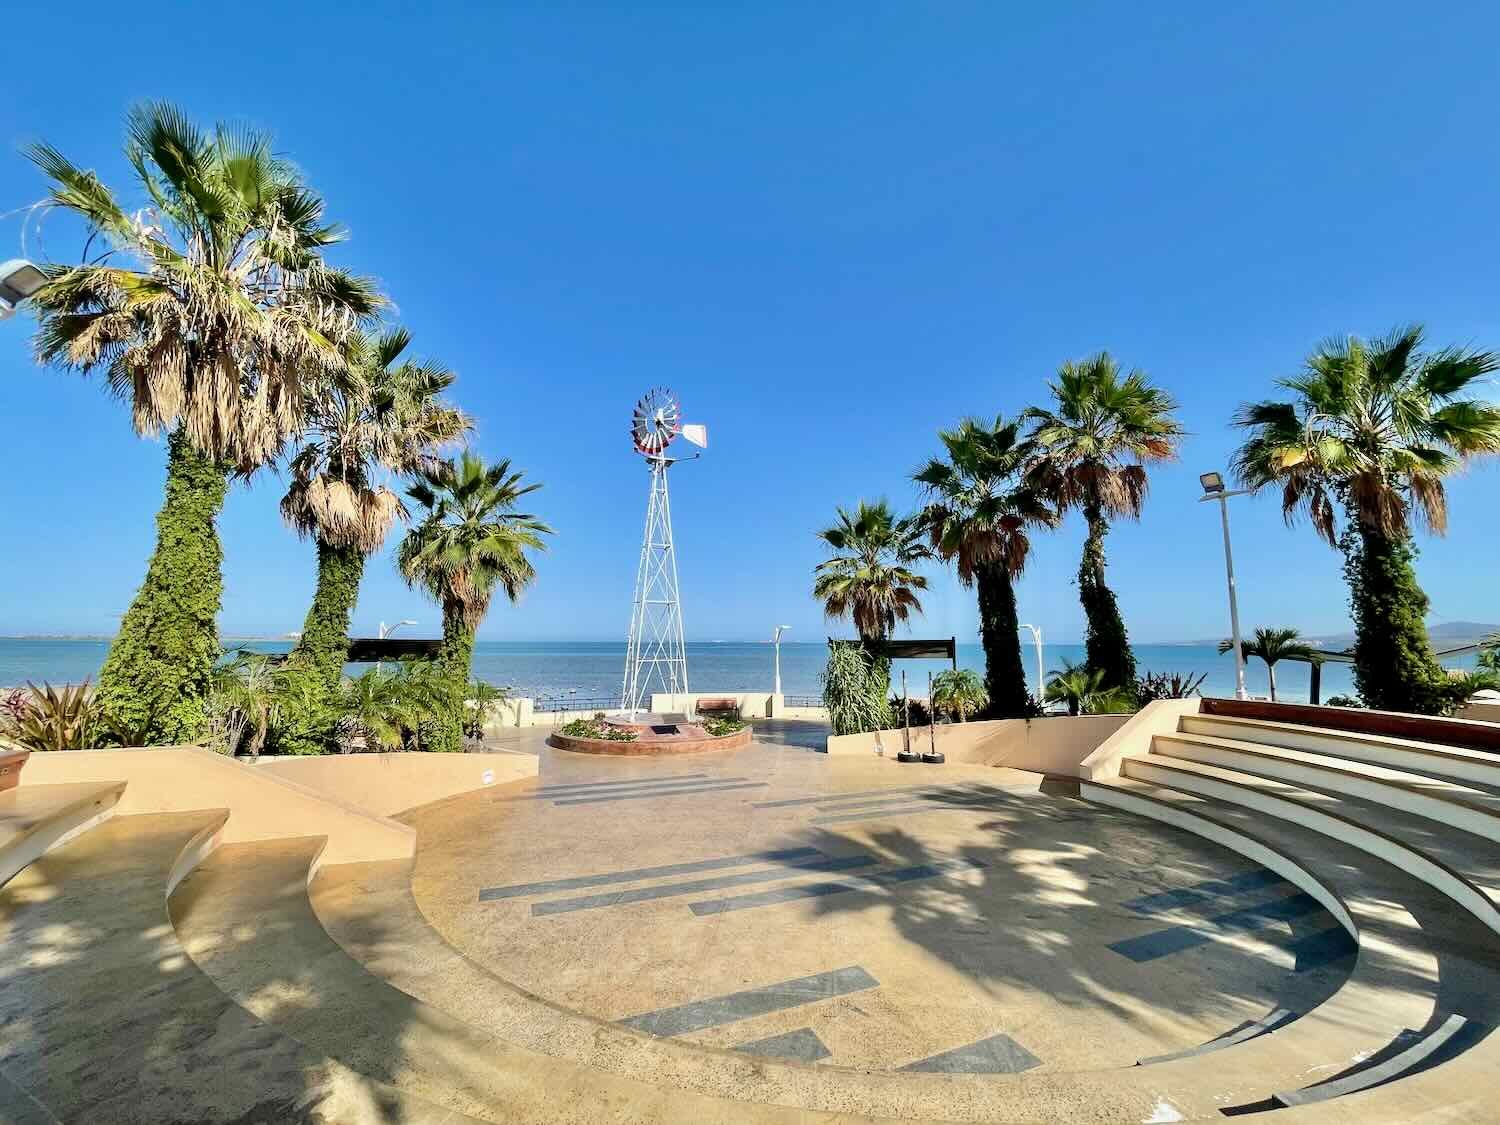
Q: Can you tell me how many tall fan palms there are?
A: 7